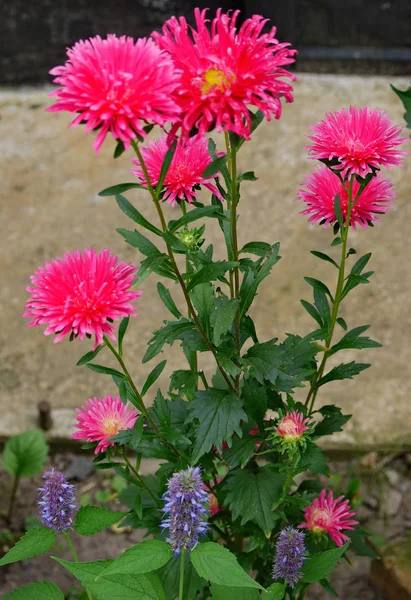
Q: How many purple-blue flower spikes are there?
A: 3